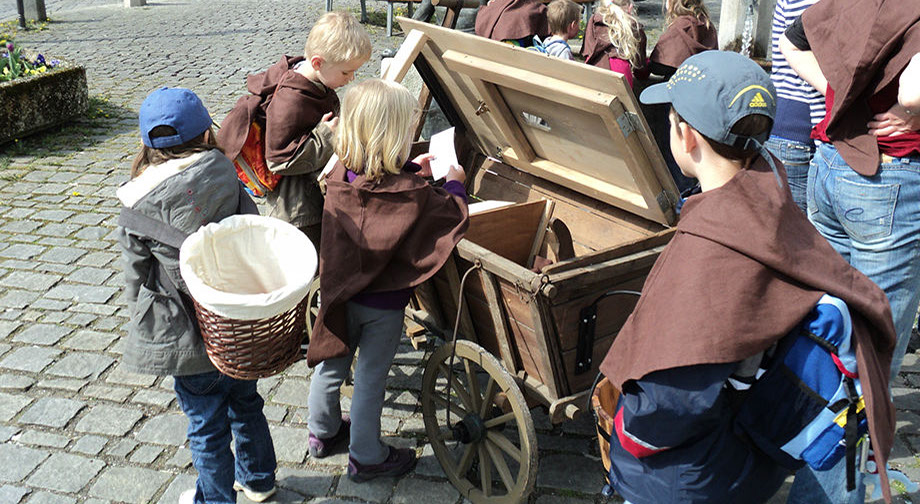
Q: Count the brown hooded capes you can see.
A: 7